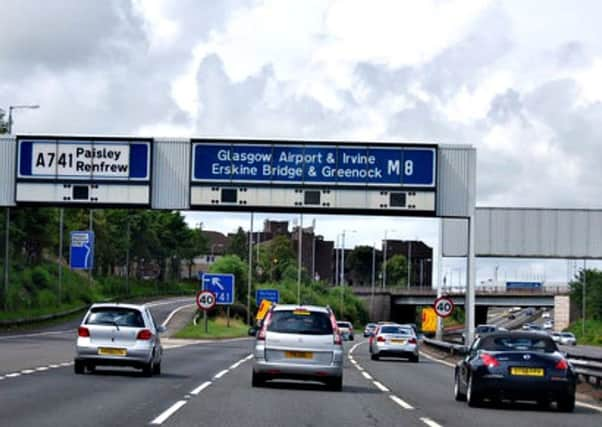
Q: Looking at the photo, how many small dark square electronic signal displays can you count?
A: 4